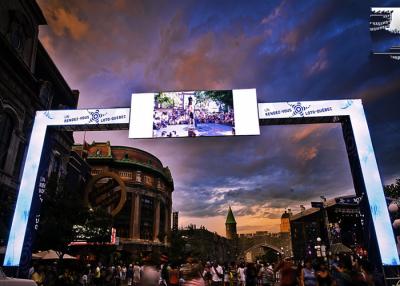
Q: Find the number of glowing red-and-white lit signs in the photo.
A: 1